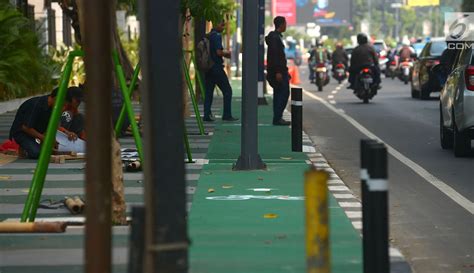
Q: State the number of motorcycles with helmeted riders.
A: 5